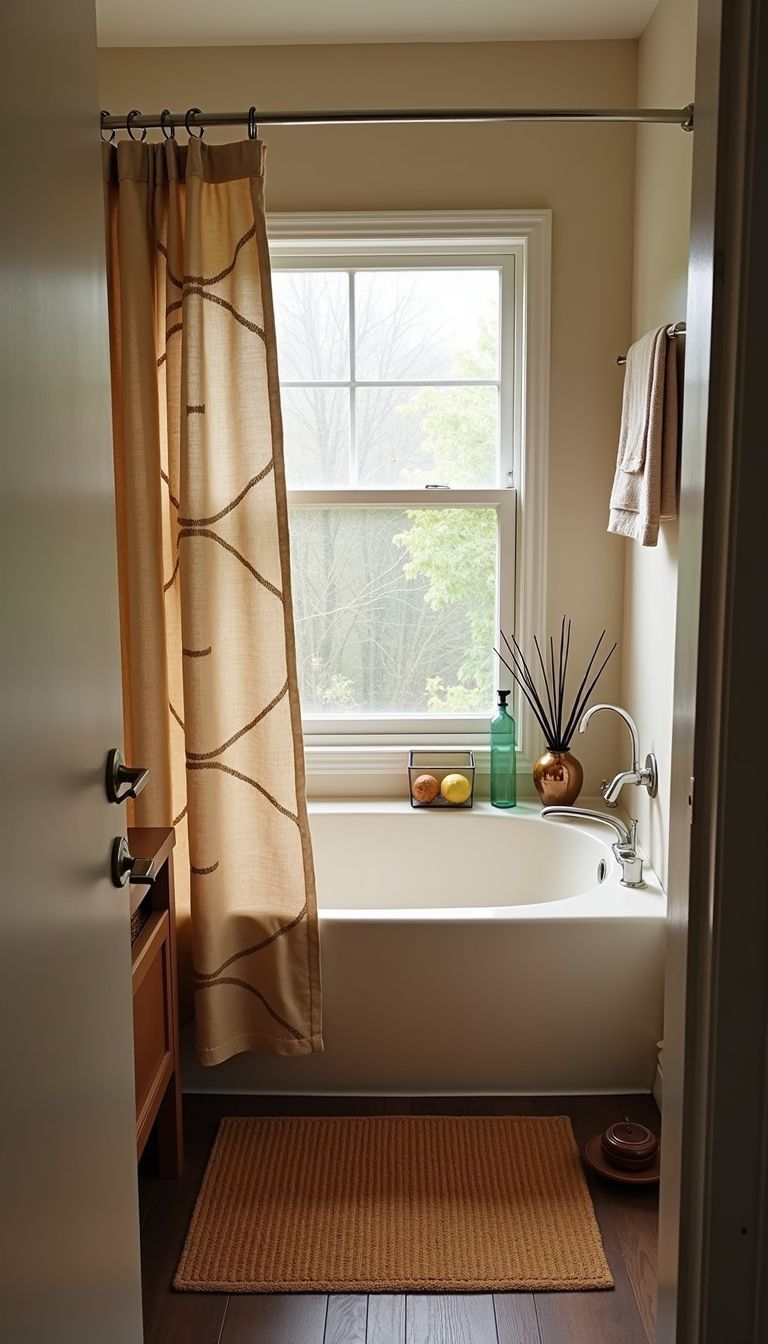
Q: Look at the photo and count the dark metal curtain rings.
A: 5